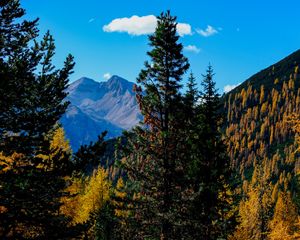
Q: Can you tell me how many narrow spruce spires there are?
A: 2